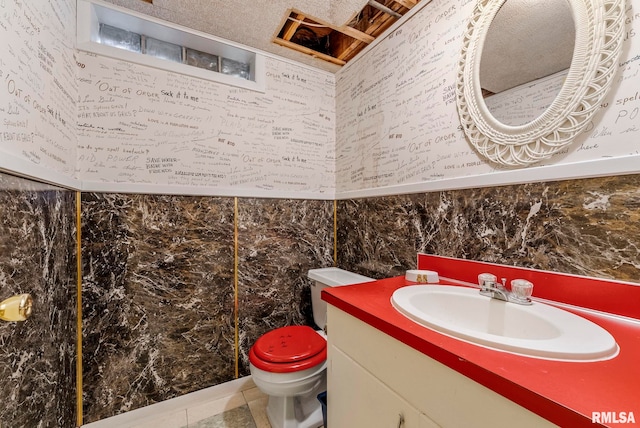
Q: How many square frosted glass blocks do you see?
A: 4